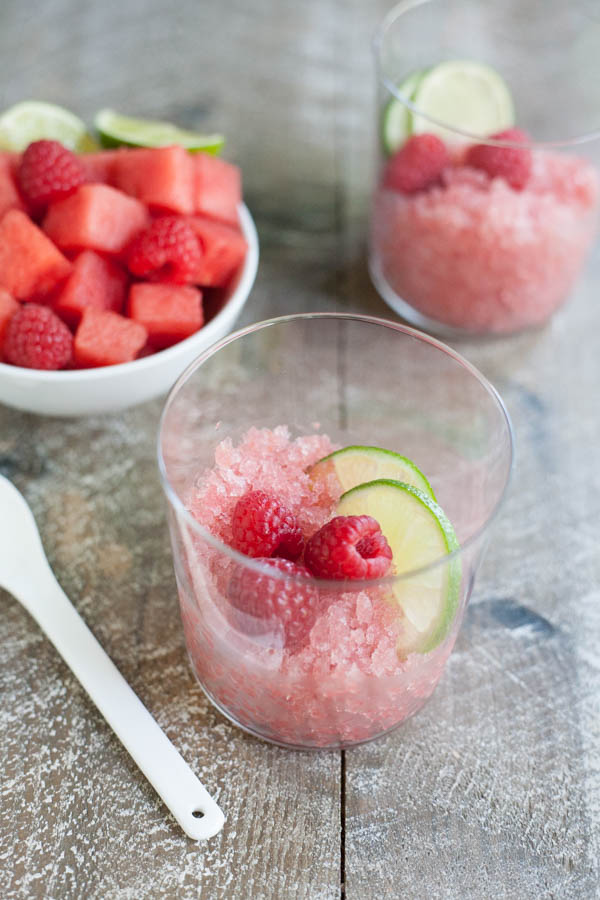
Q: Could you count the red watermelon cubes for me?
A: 11